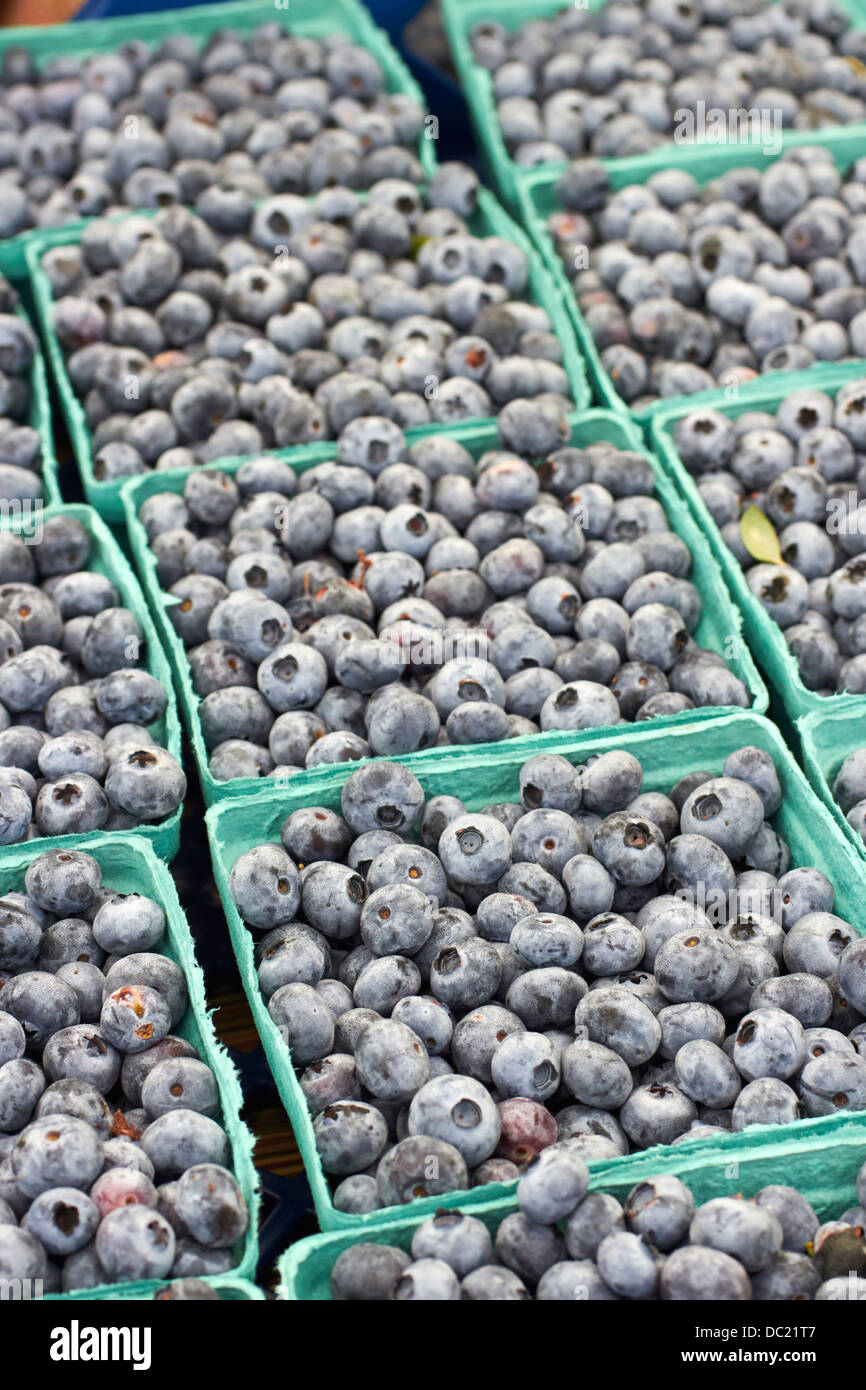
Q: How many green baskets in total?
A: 13